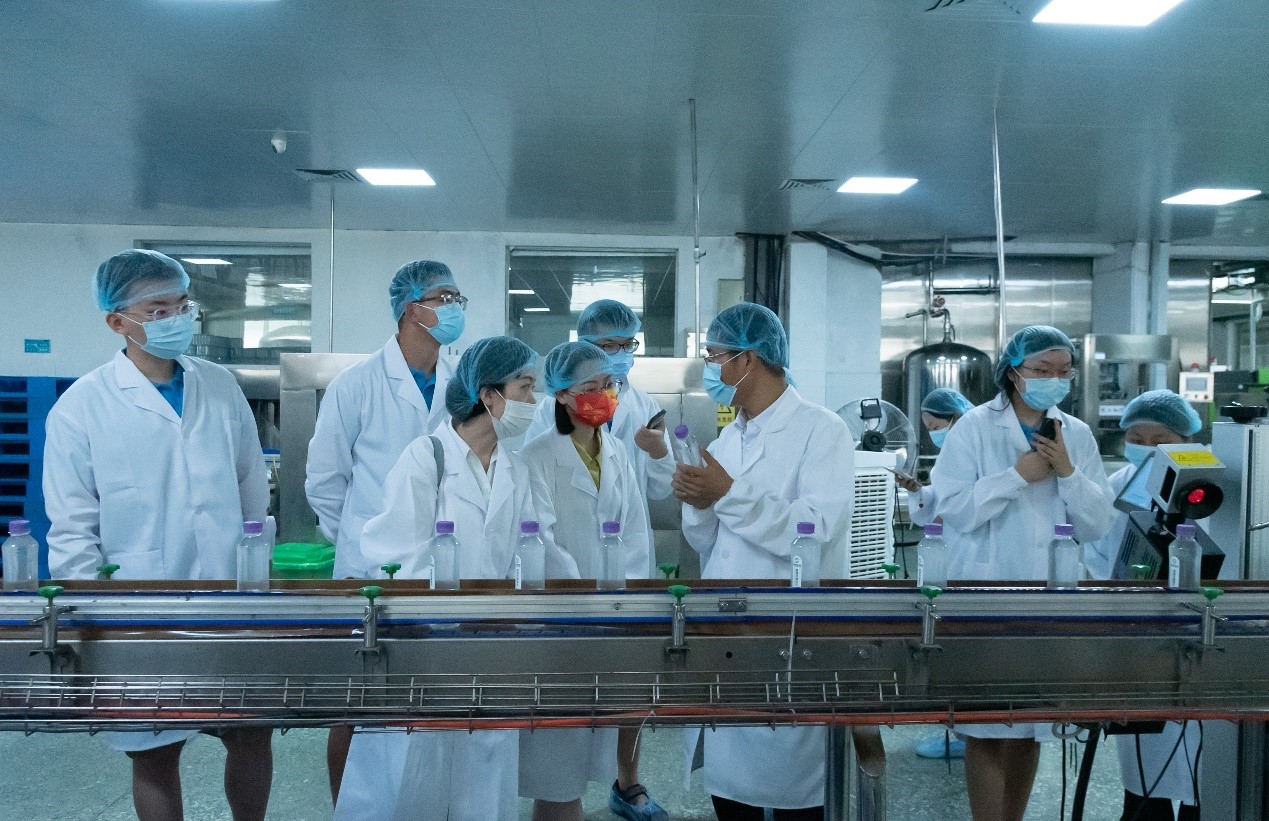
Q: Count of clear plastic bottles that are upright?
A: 9